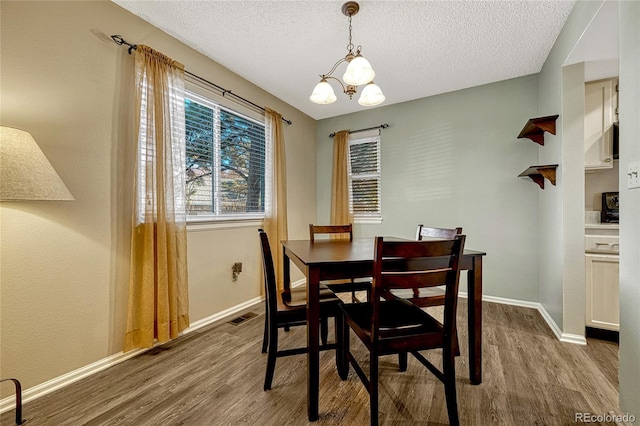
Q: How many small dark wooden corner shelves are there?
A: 2